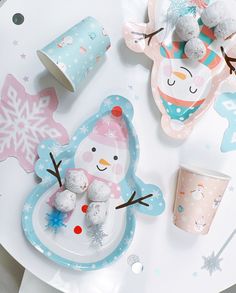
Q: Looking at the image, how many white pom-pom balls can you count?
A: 8